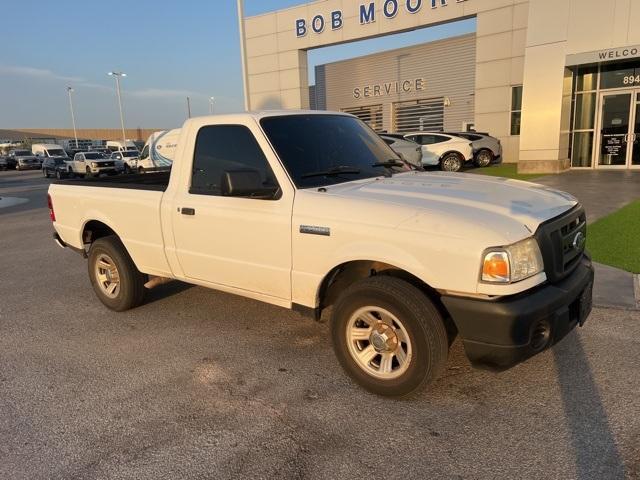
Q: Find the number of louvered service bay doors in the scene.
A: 2